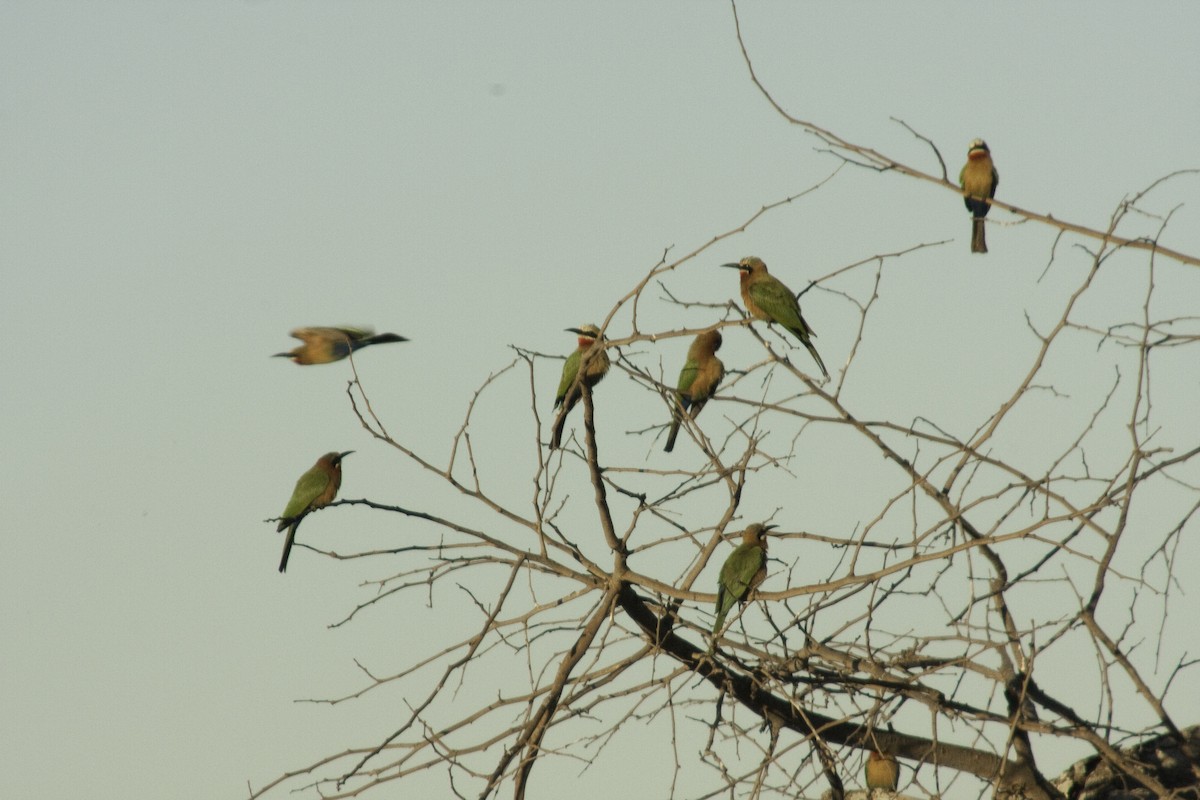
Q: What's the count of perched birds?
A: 7